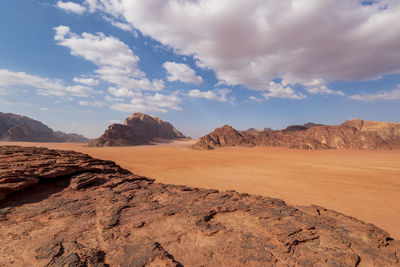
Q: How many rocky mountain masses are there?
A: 3